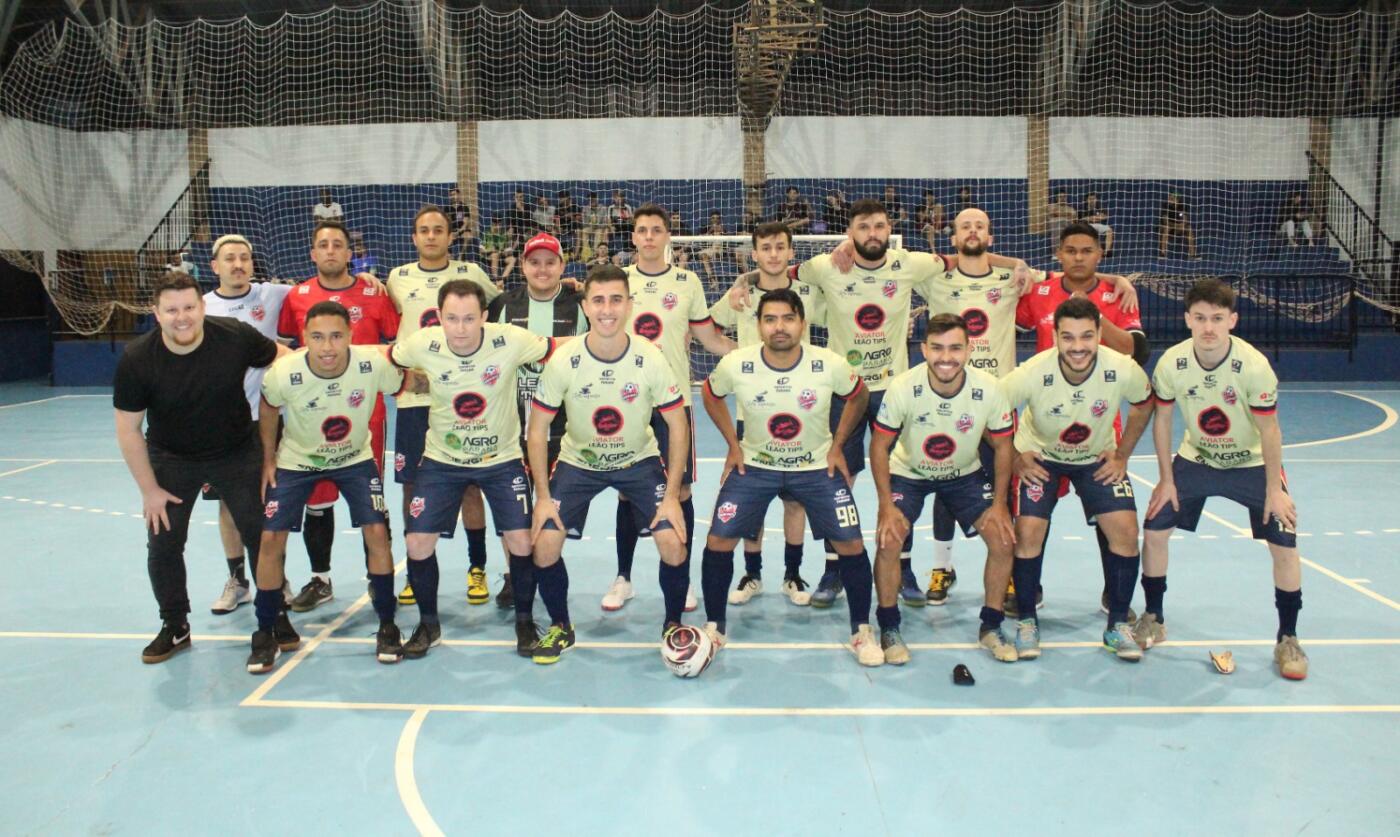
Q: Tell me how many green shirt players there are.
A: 12